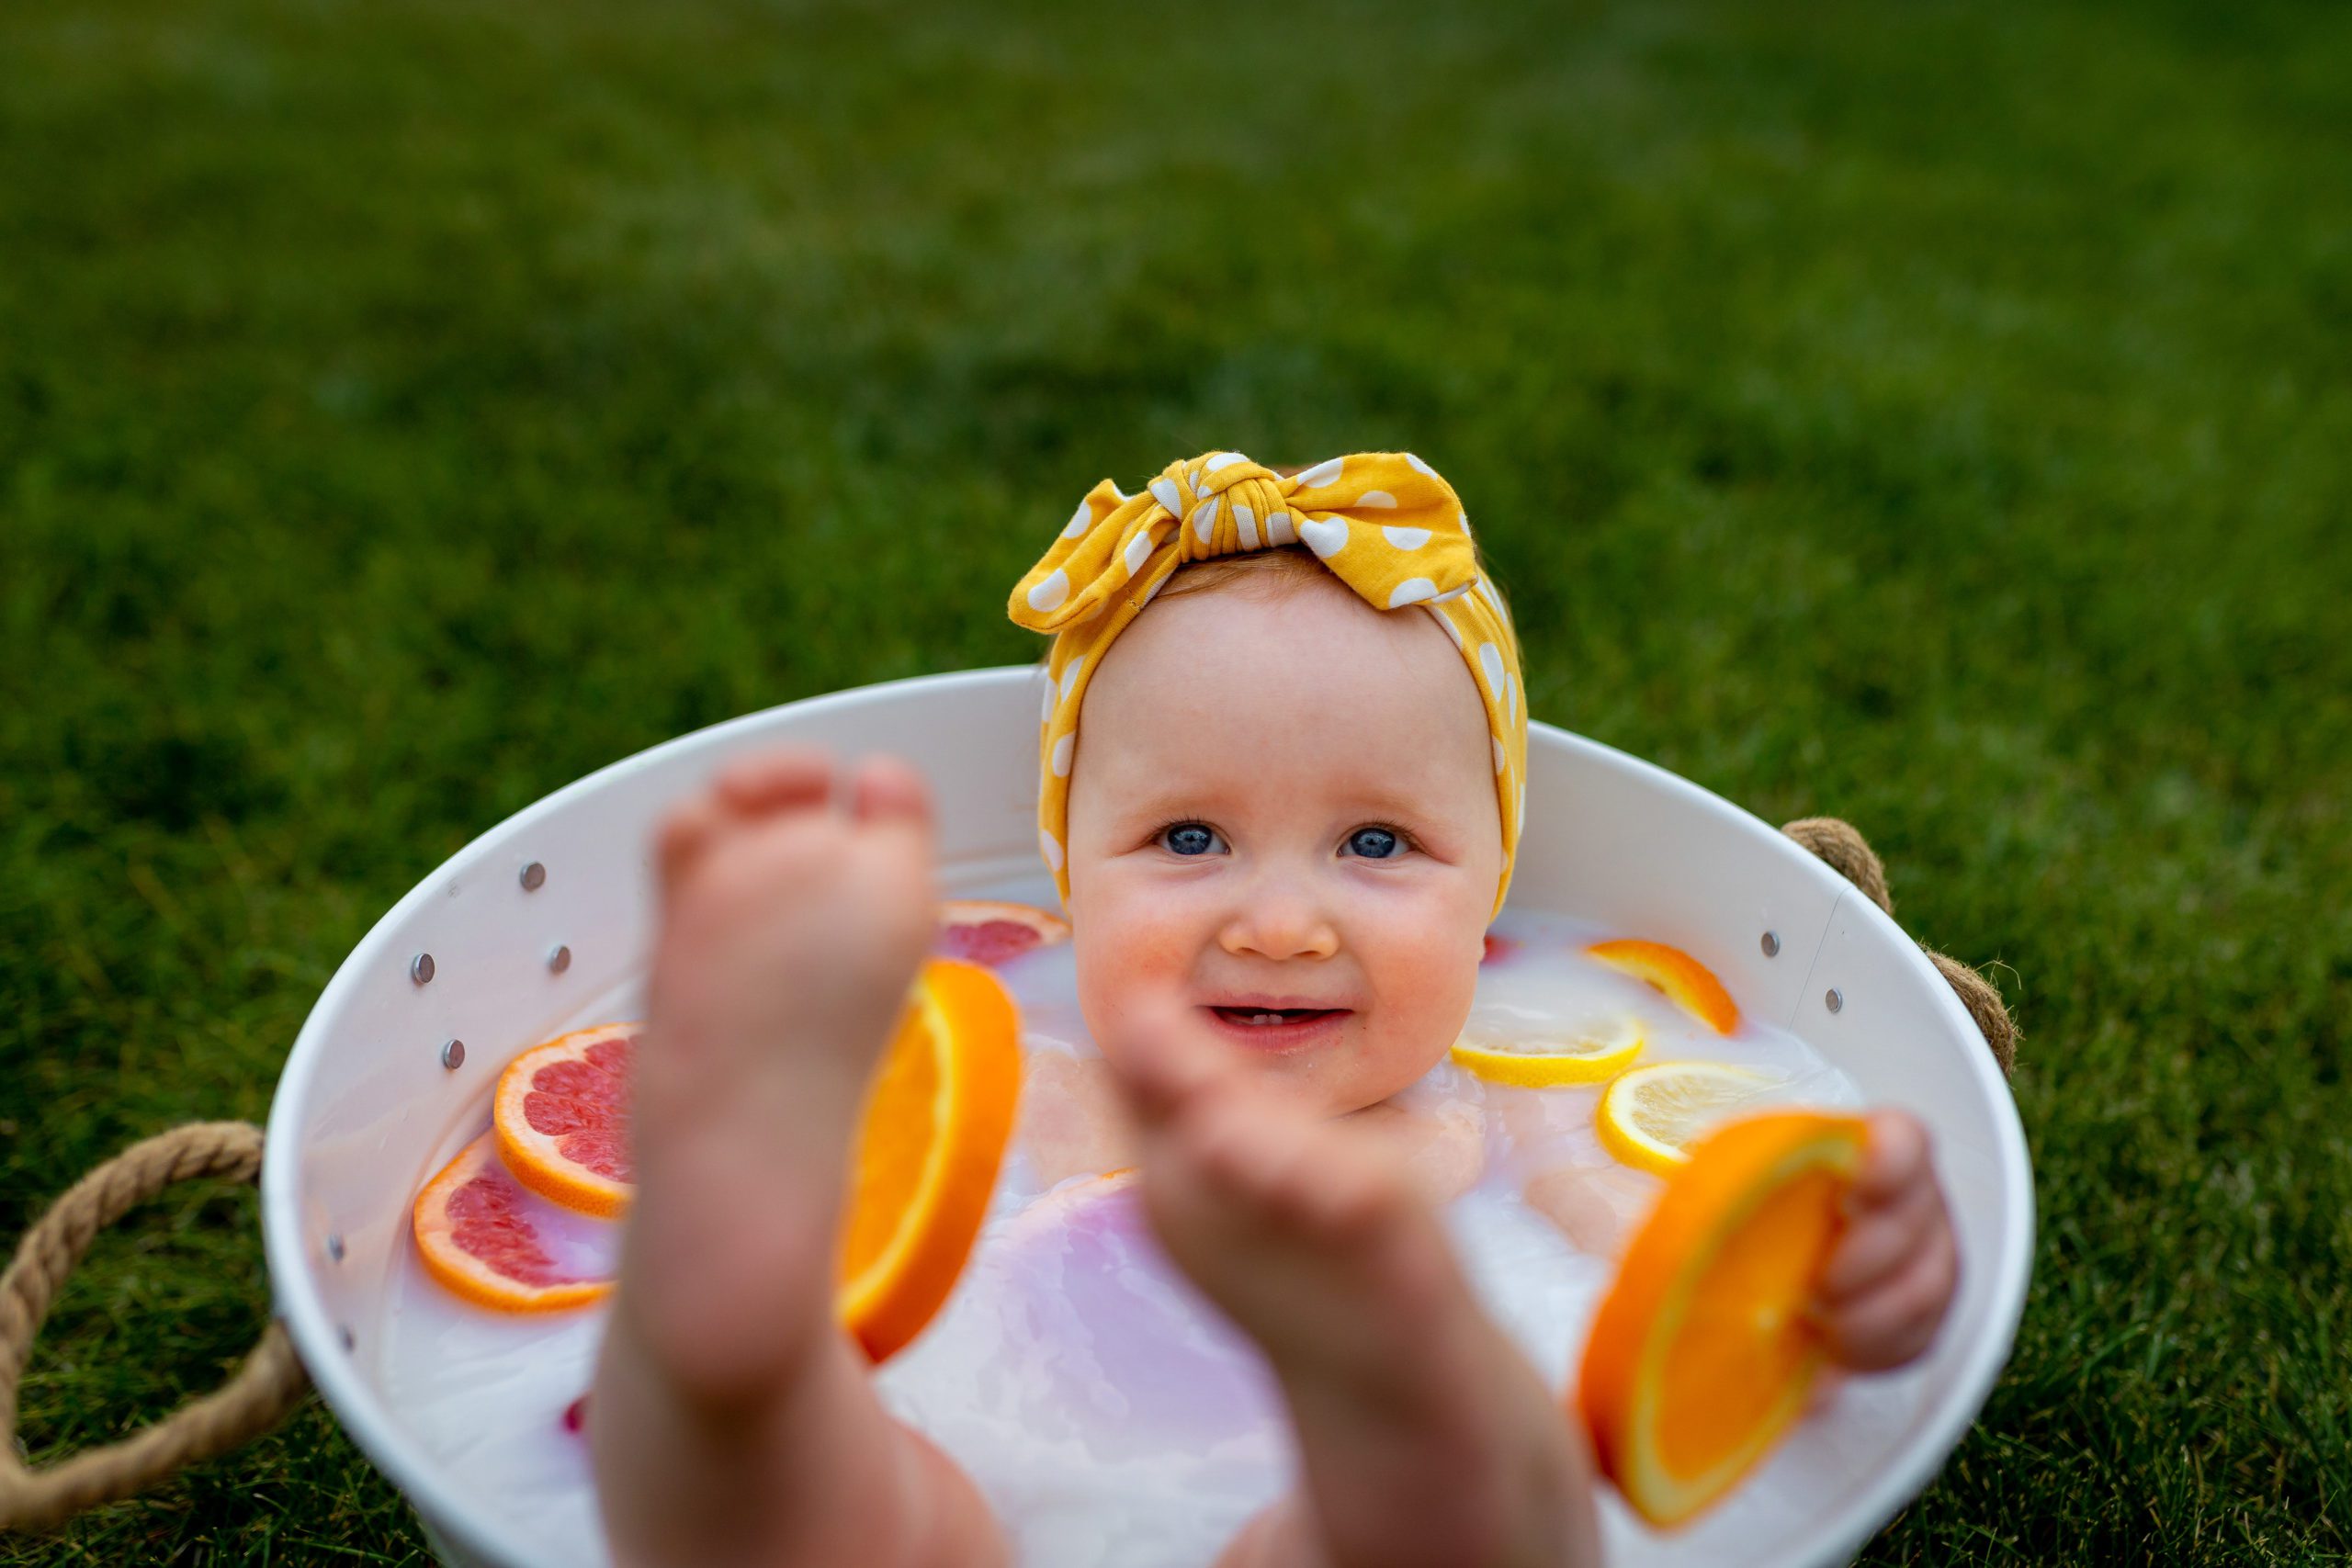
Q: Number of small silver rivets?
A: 8